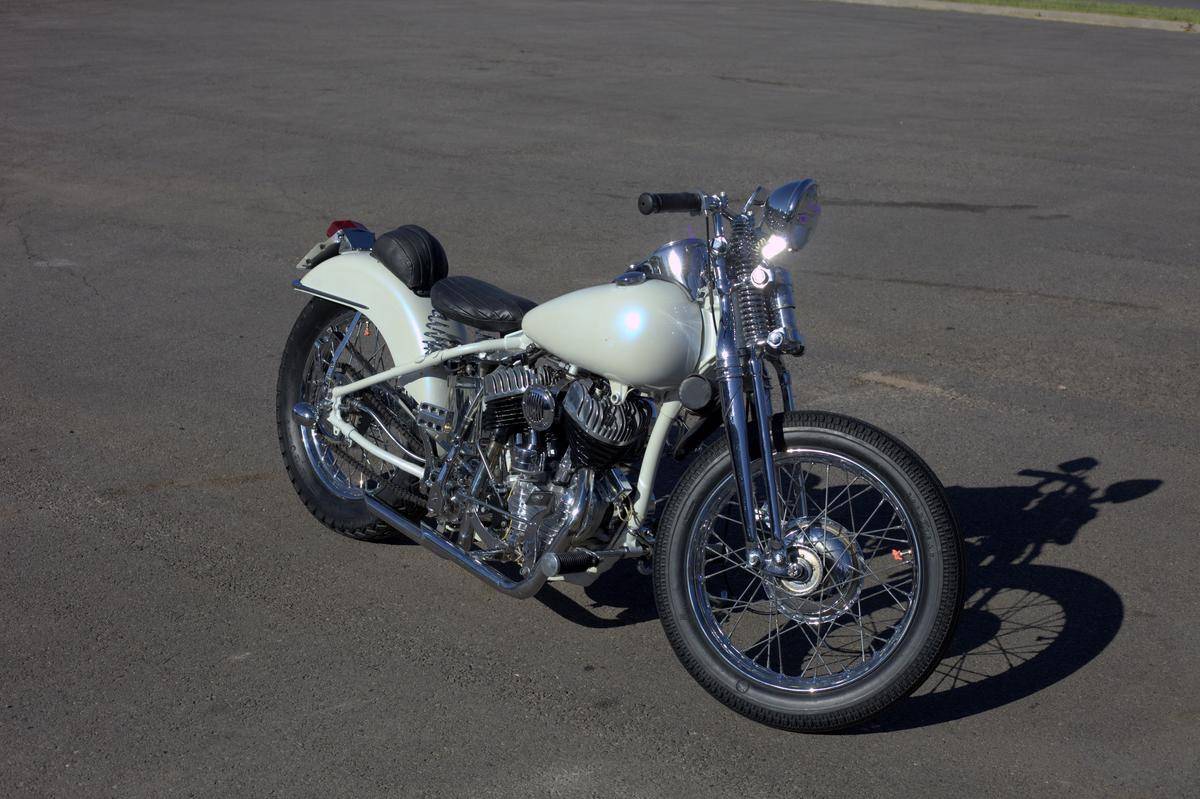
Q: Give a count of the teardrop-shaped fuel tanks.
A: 1